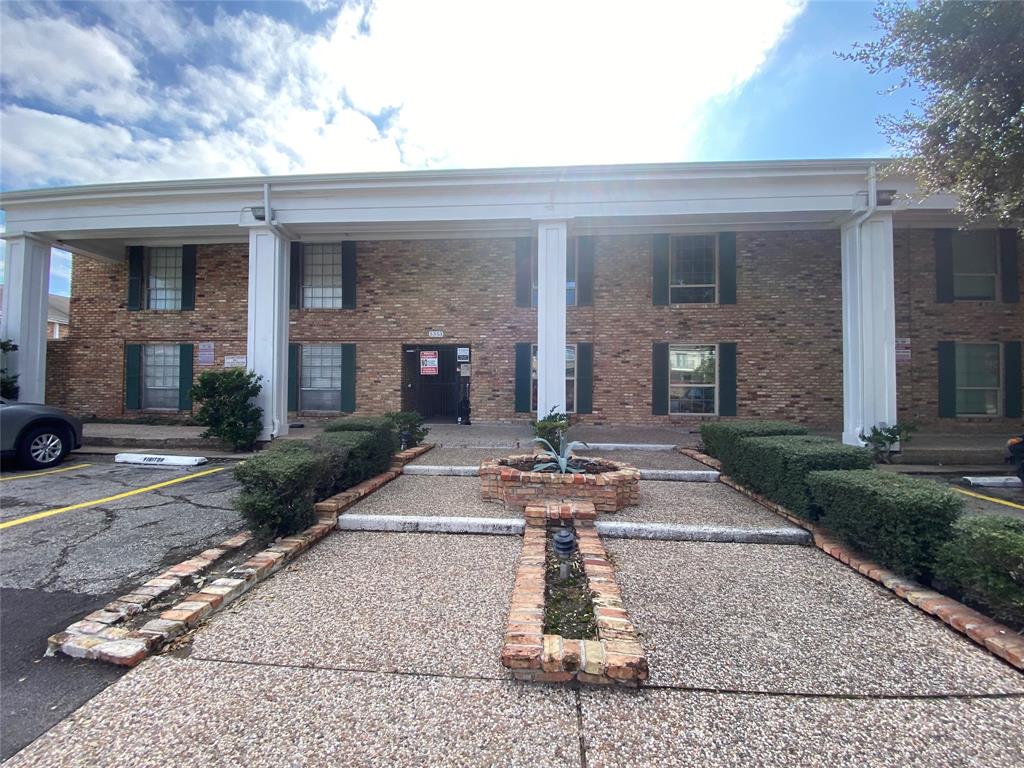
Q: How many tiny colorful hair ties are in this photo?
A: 0